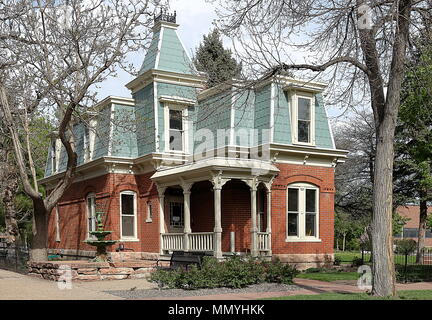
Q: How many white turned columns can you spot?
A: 5